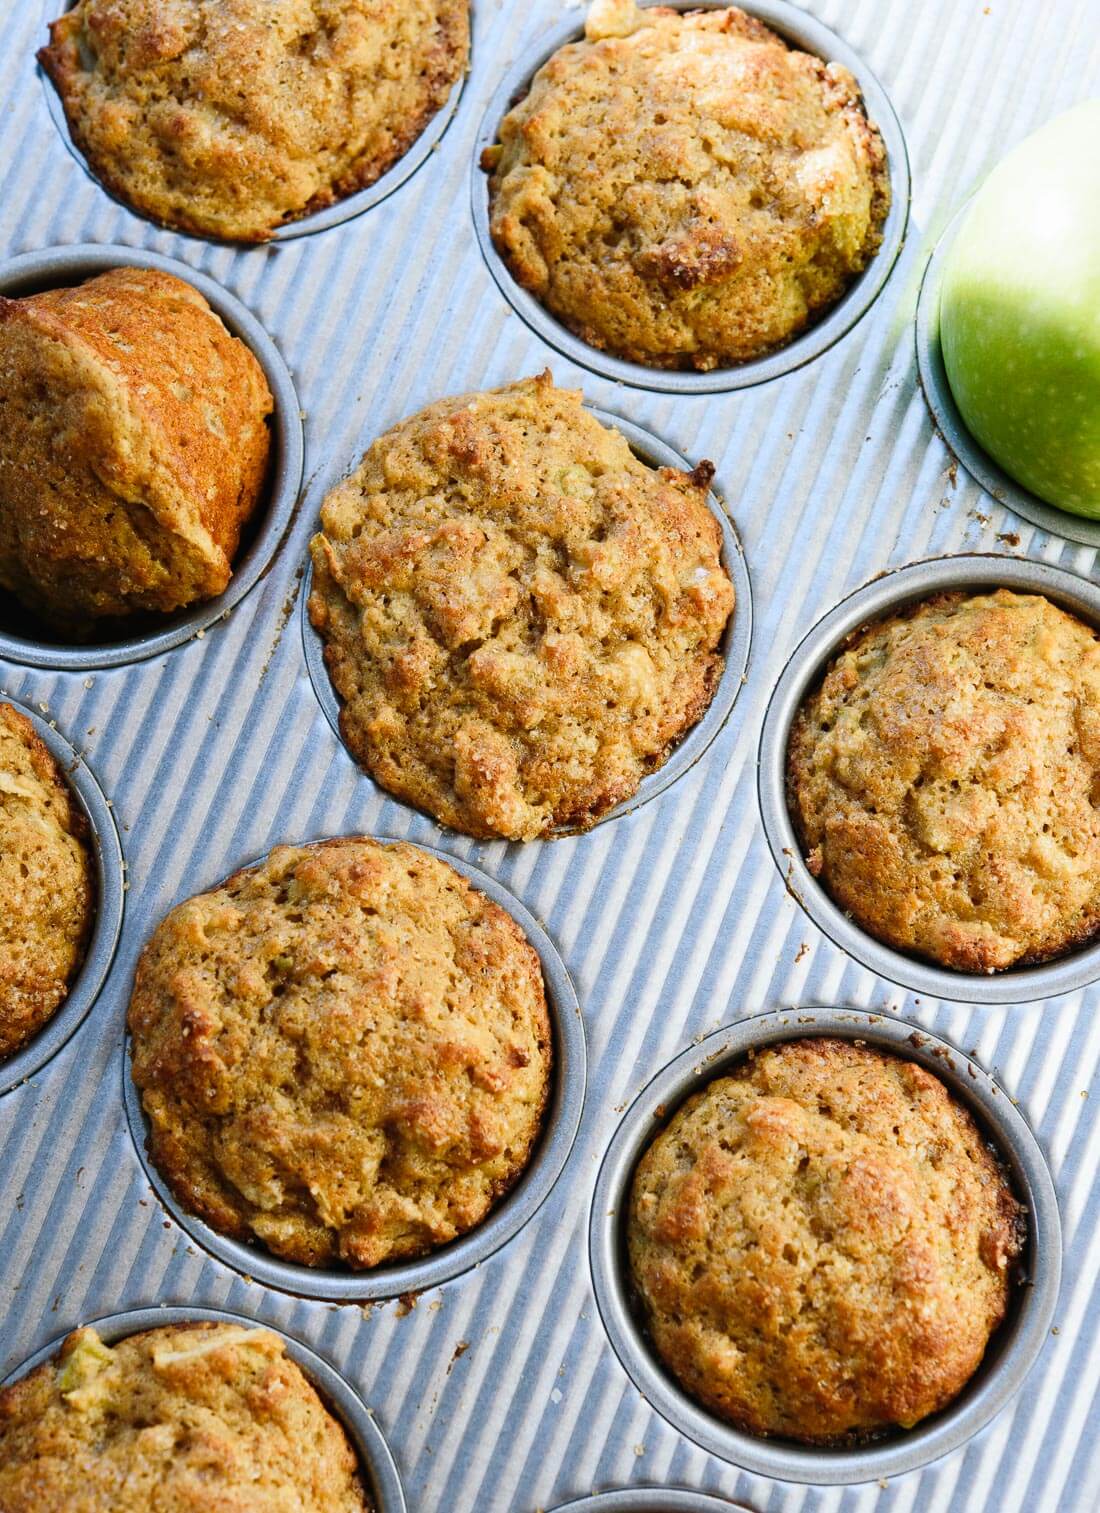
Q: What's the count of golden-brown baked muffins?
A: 9